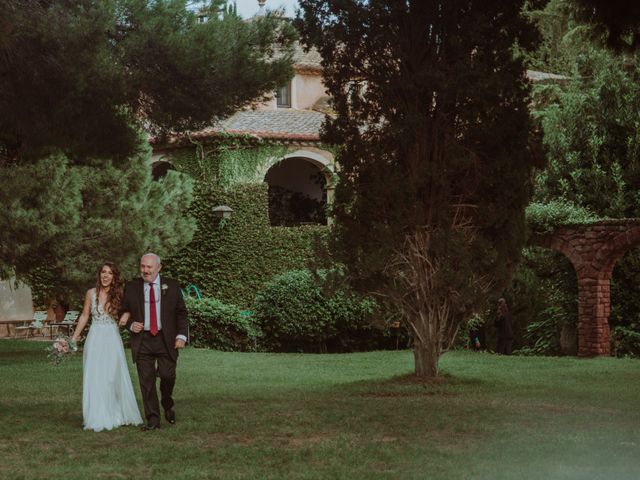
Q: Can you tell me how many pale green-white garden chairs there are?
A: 2